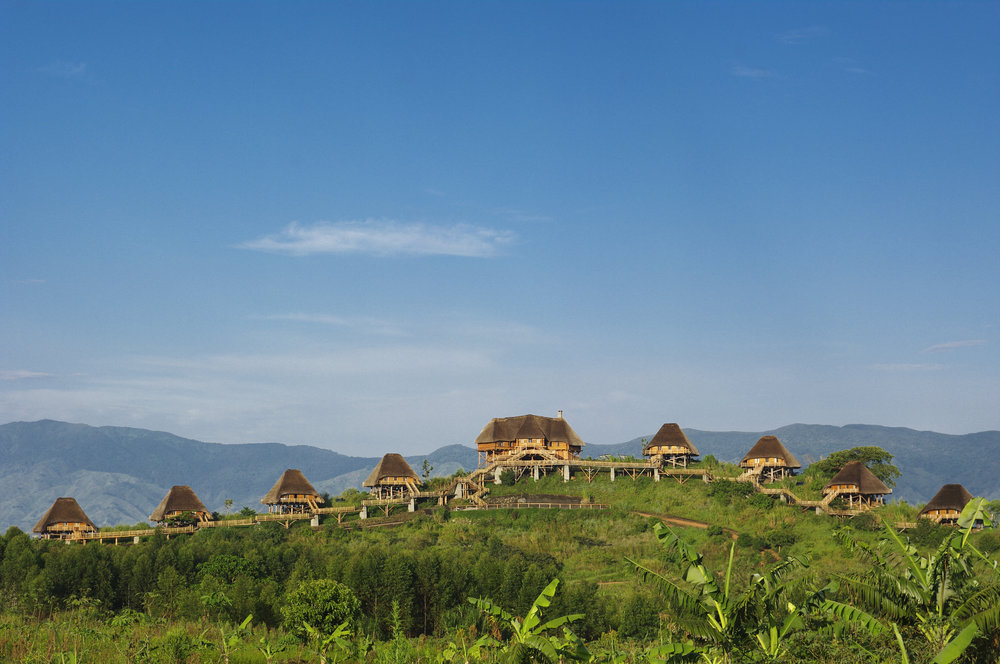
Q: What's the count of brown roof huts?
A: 9